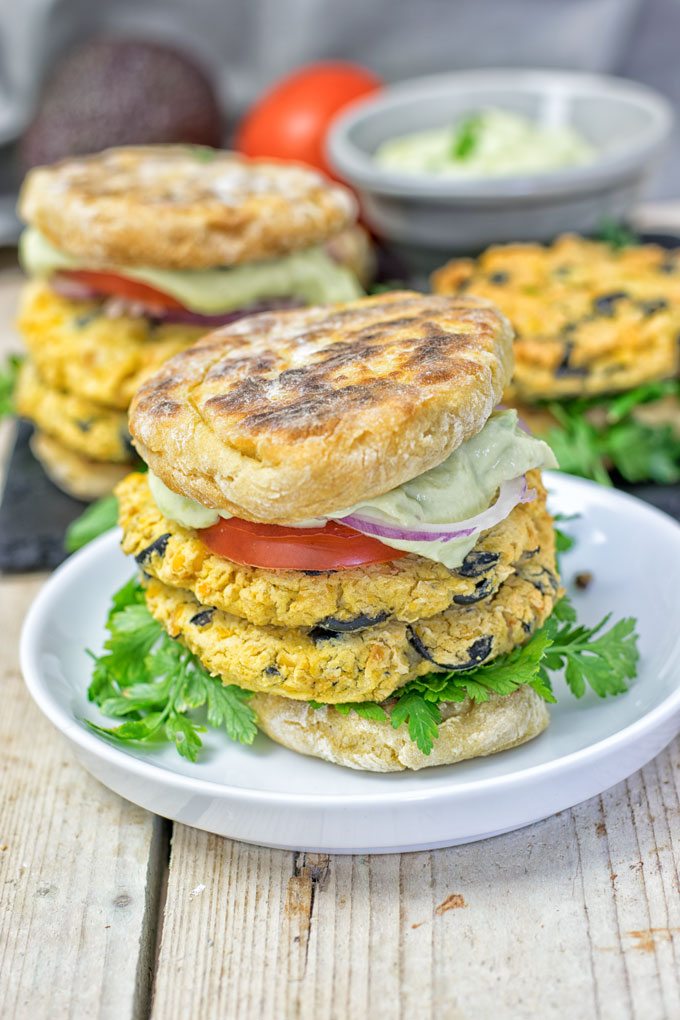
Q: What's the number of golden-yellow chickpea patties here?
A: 5